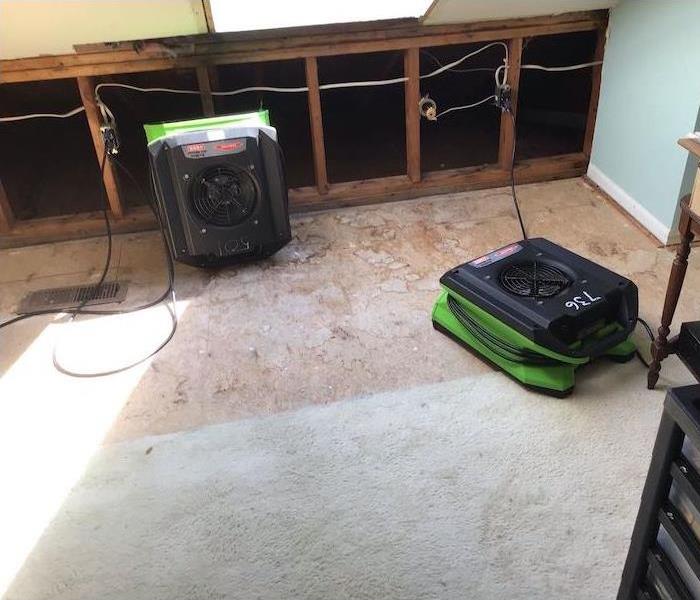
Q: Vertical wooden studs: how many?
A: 7